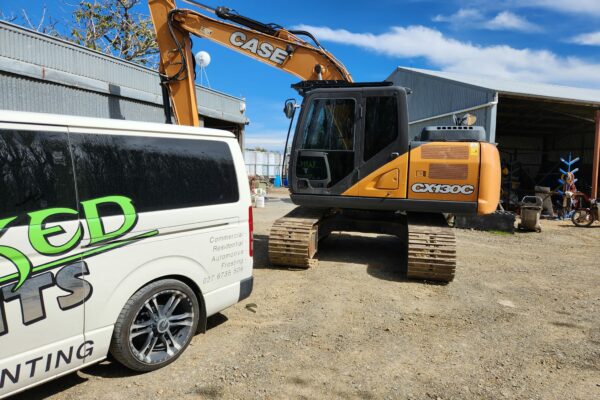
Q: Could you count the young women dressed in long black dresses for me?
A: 0